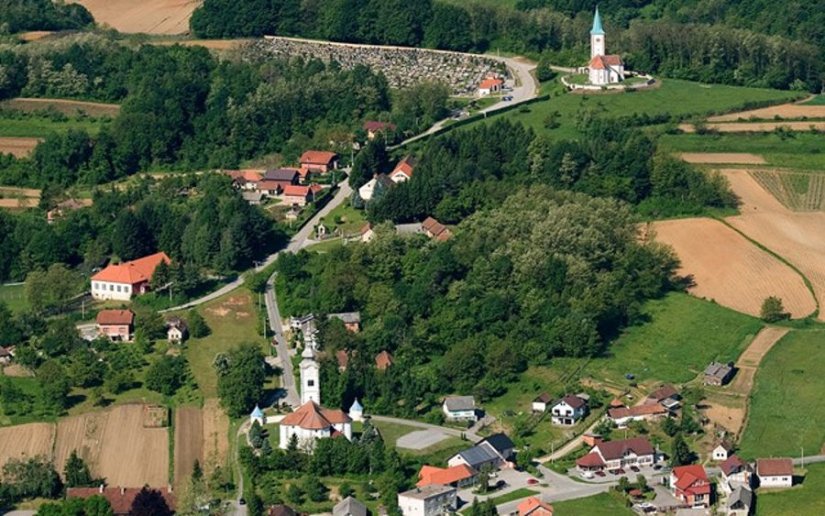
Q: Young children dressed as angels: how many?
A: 0